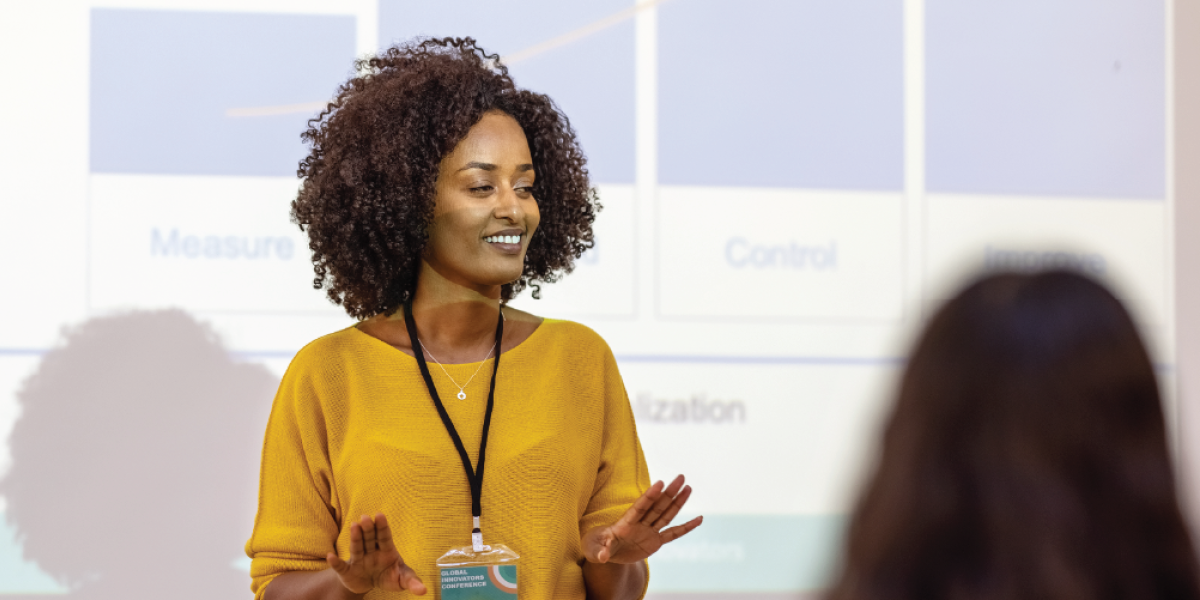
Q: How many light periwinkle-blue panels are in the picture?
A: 4